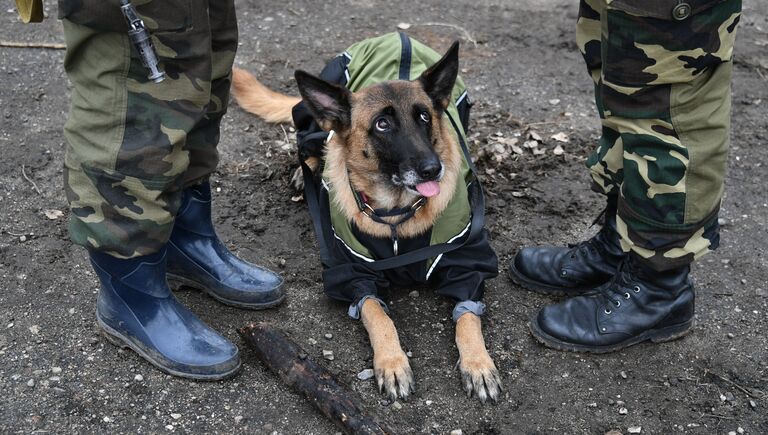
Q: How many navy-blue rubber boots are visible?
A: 2